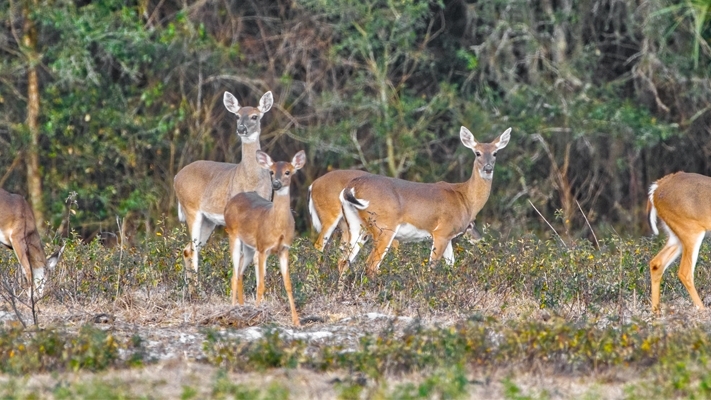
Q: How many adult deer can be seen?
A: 5